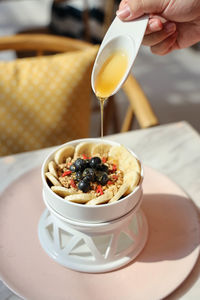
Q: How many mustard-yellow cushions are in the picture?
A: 1